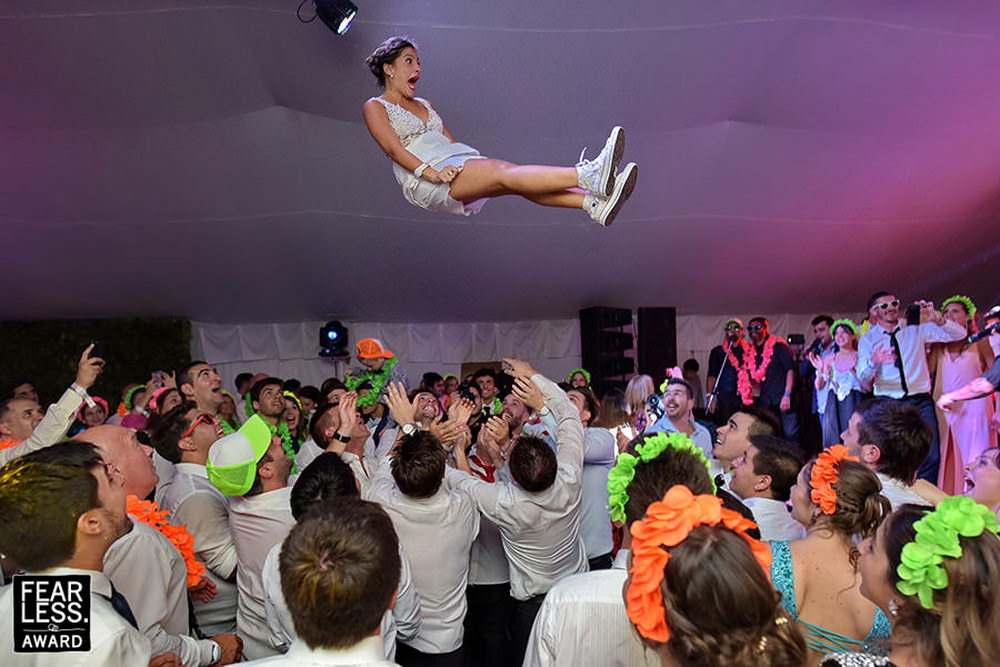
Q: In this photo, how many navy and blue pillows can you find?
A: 0